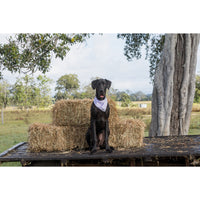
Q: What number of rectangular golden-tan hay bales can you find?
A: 4